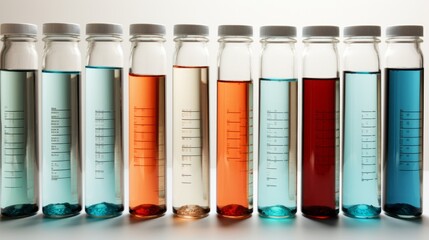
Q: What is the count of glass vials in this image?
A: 10